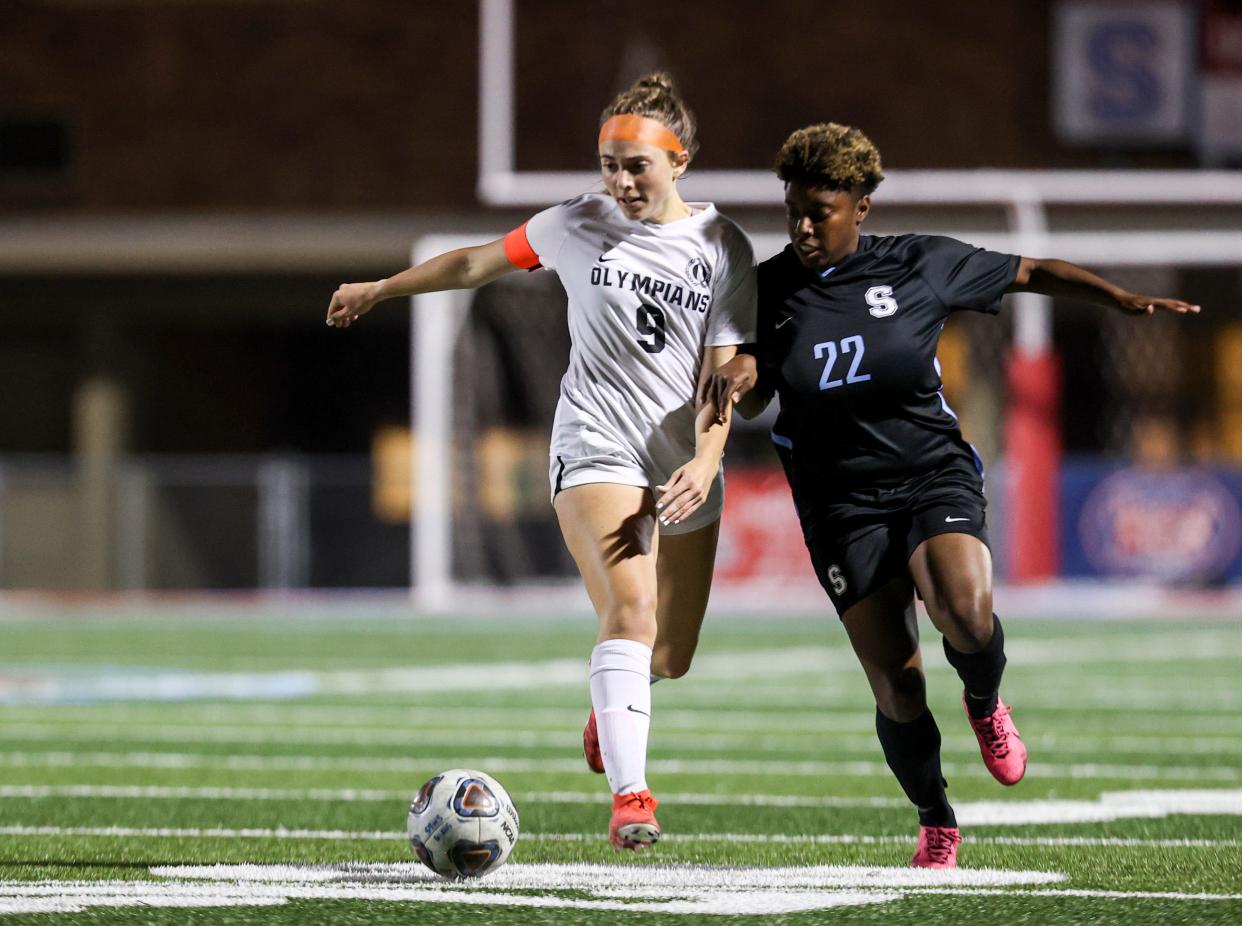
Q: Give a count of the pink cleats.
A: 2